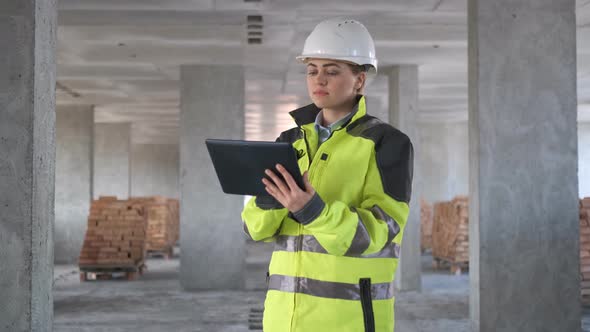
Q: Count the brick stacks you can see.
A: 5